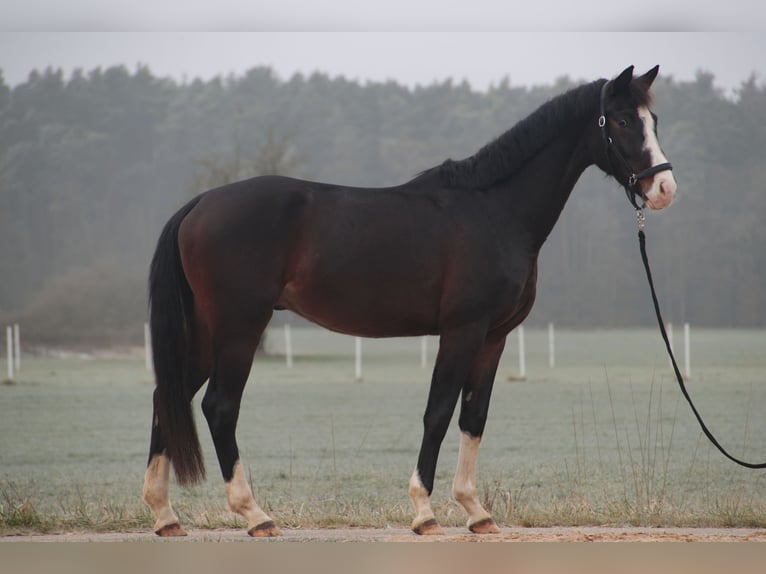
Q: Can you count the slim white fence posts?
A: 10